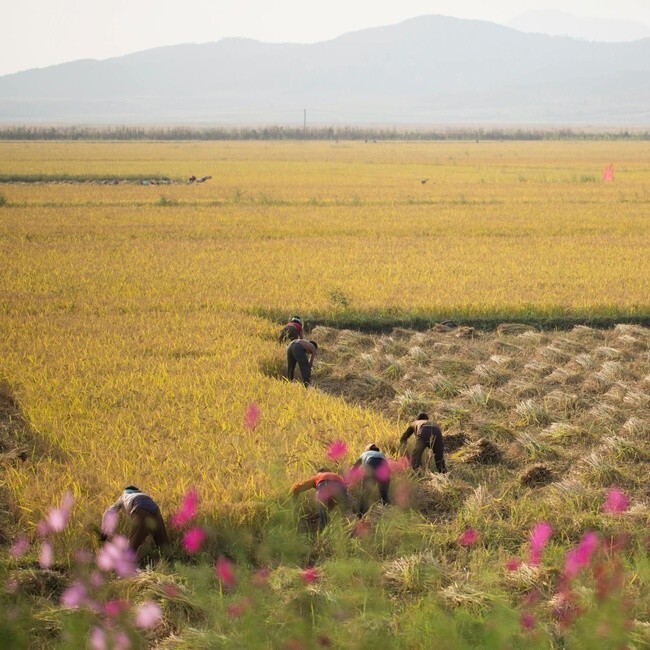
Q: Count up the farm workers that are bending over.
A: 6